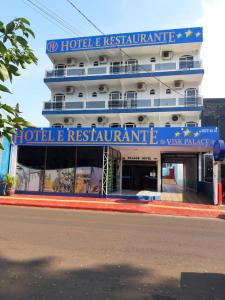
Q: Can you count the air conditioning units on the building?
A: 11